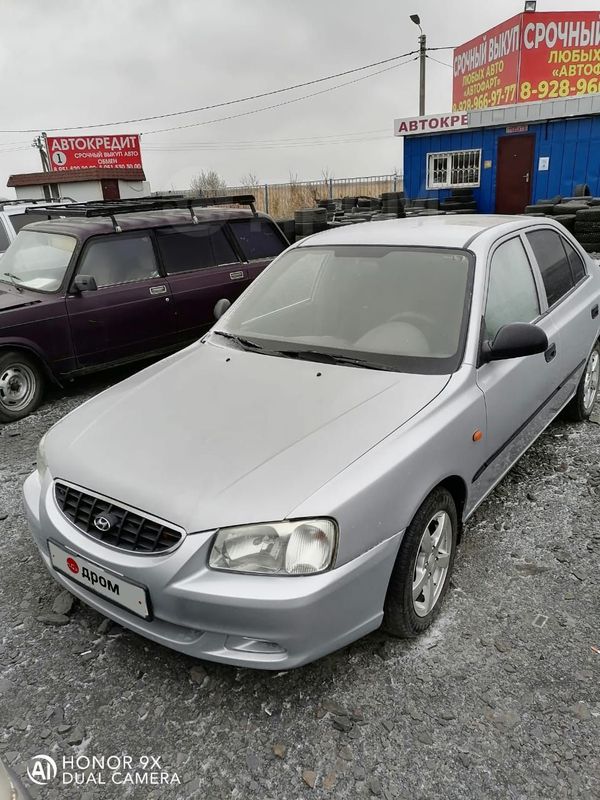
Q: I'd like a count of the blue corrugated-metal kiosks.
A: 1